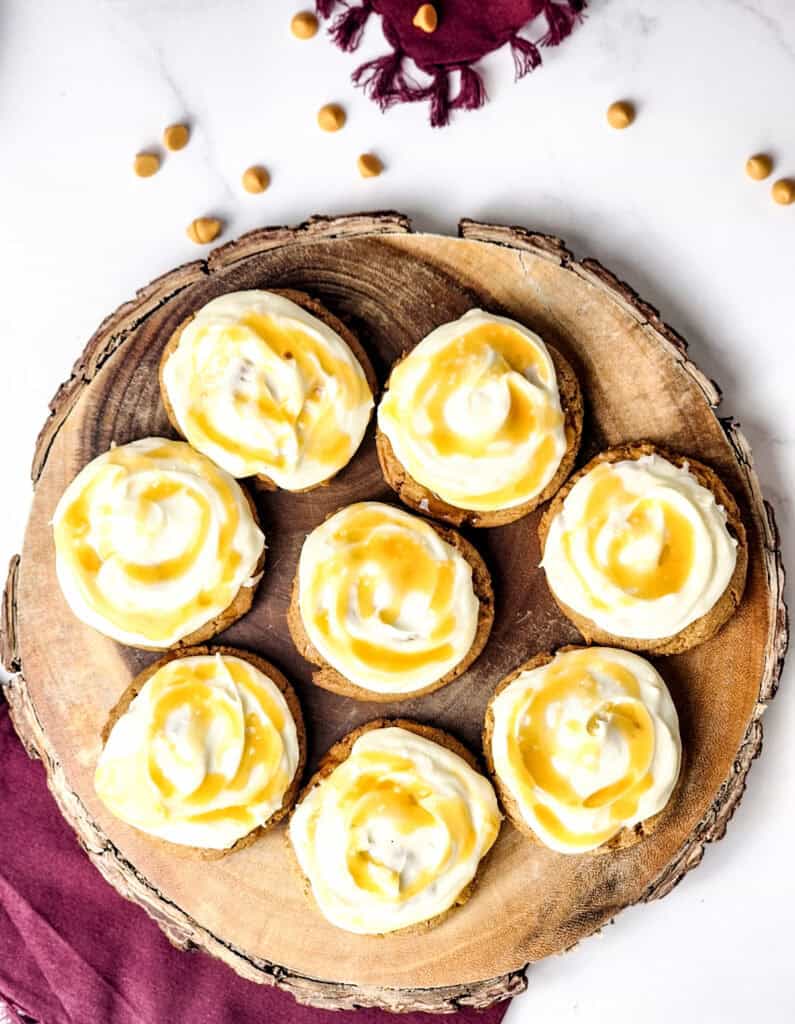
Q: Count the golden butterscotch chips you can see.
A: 11